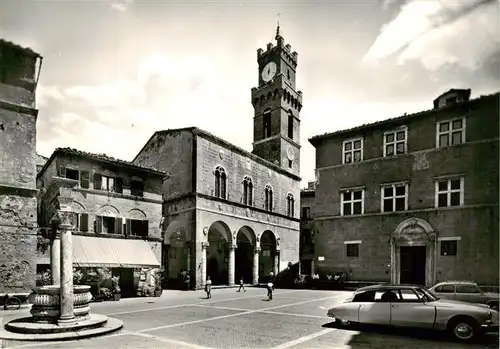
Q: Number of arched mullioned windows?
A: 4